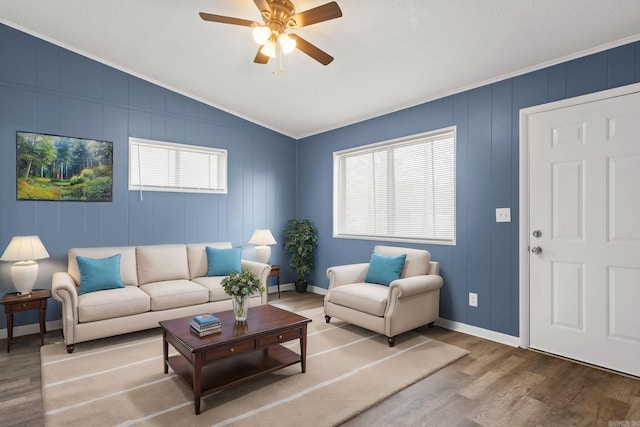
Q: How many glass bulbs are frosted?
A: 3